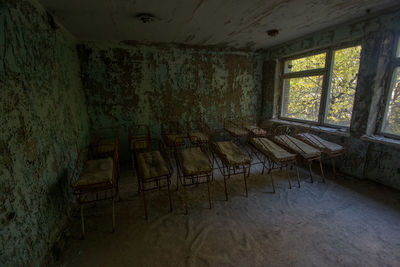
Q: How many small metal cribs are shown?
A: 13